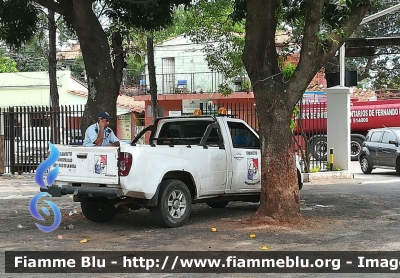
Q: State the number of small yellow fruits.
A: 4